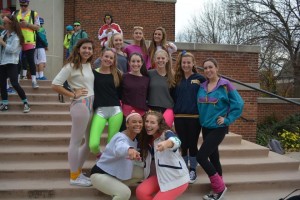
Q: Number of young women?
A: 11